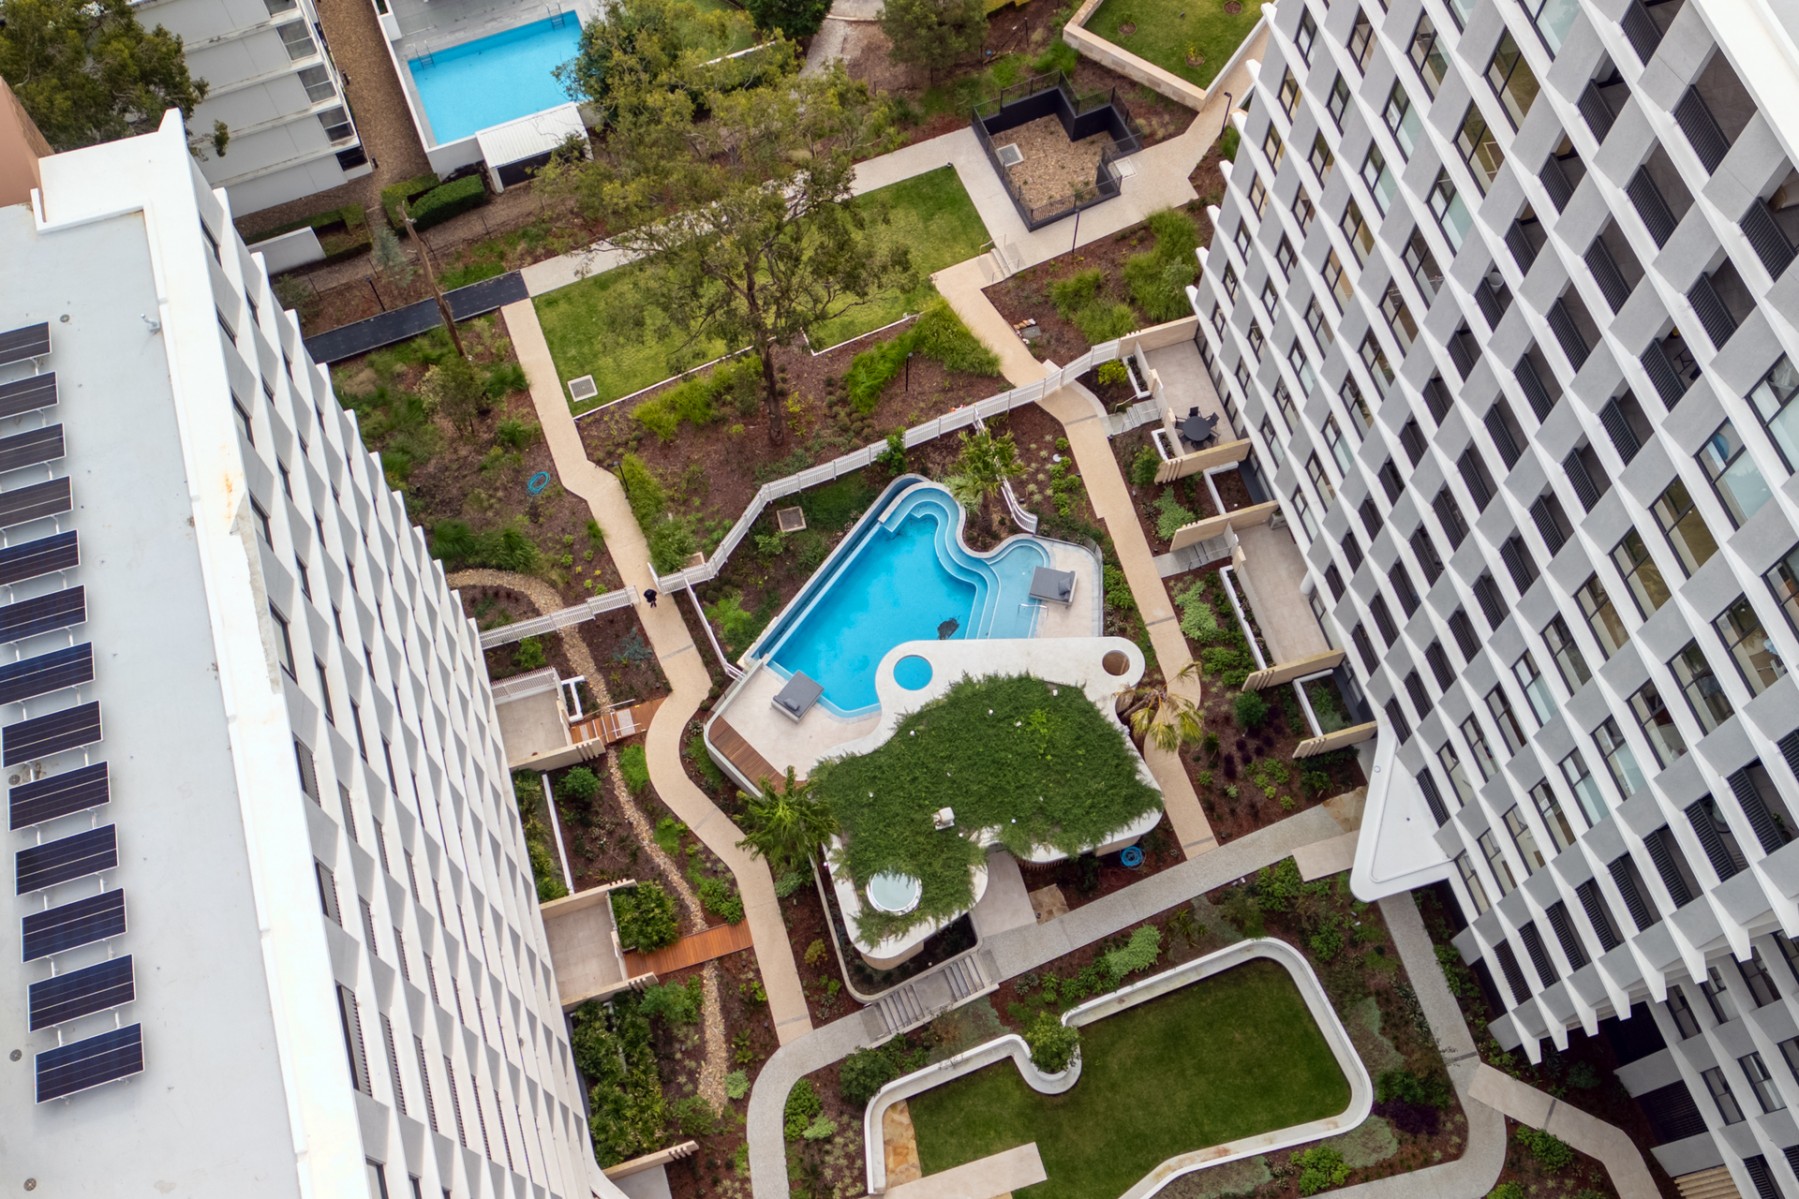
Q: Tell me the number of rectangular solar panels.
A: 13